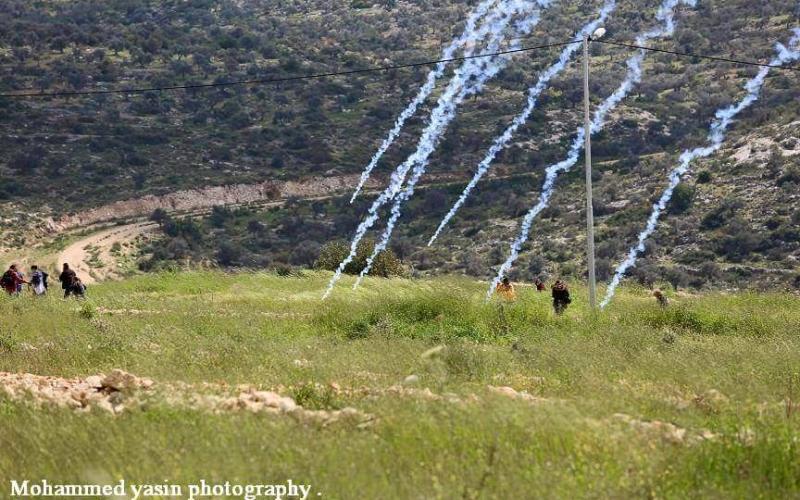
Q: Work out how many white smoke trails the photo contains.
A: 6